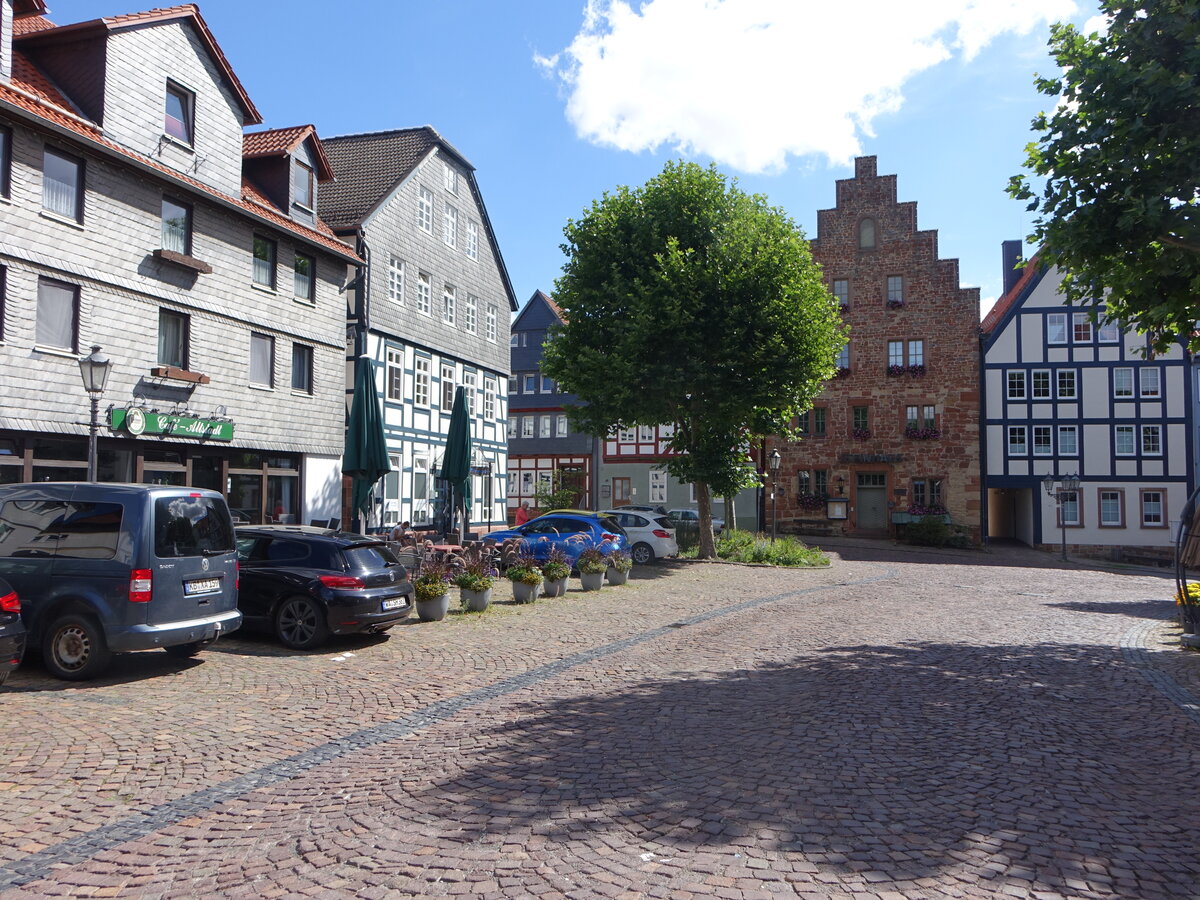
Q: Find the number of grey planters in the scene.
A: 6